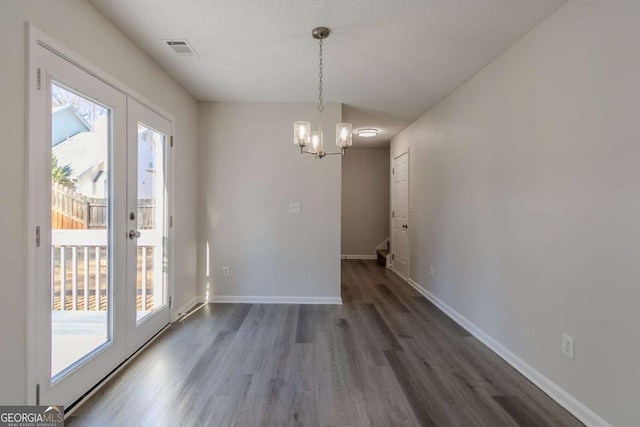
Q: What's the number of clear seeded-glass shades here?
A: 3